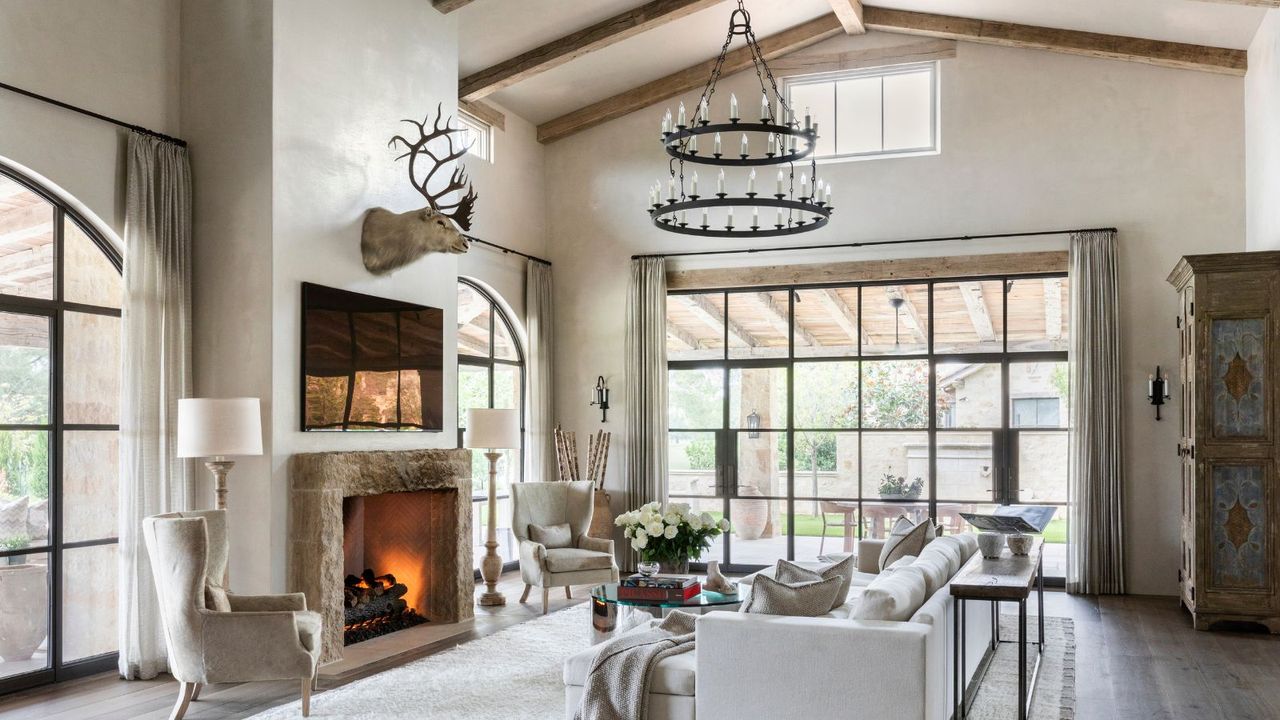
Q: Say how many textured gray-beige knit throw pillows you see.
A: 2